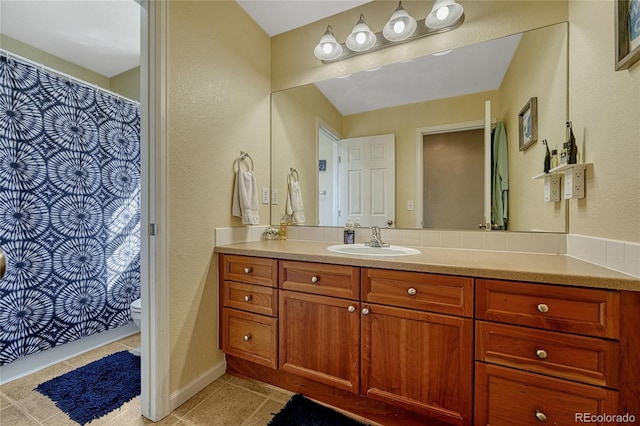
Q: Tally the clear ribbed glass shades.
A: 4